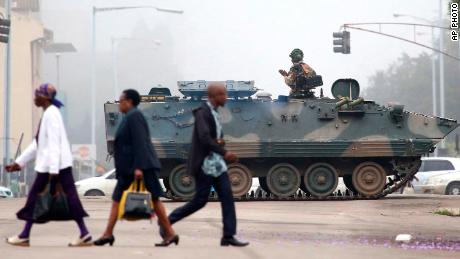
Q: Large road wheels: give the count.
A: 5